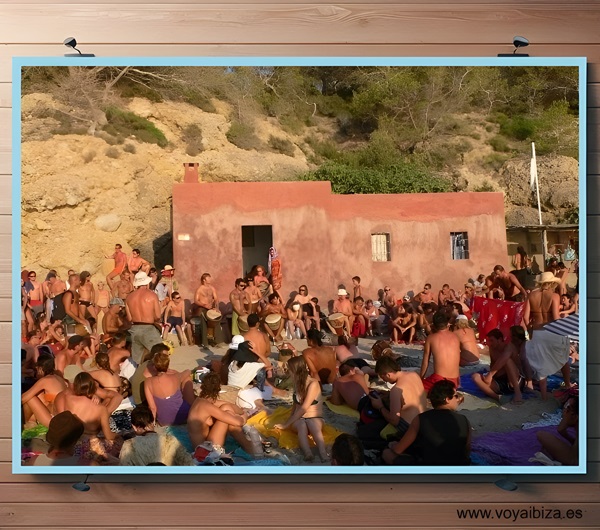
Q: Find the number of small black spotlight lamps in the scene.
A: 4